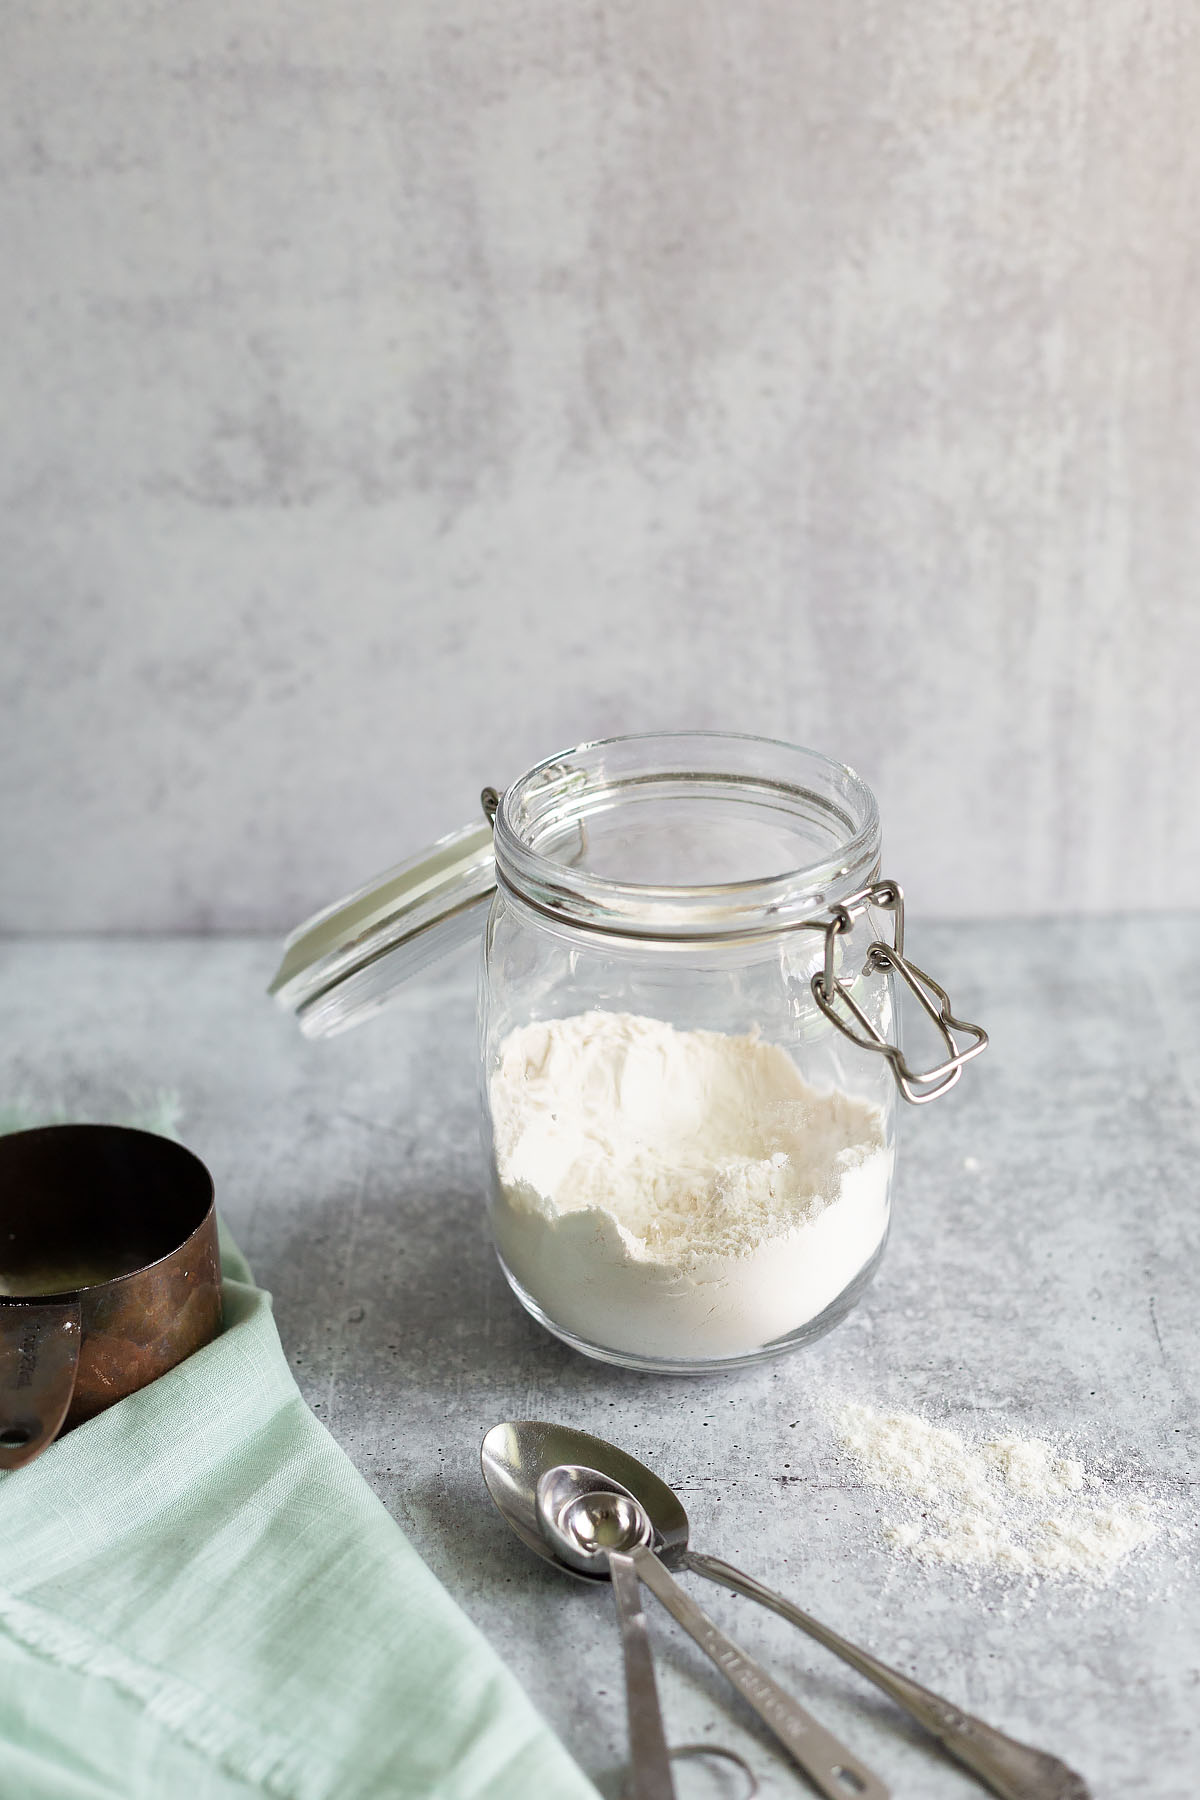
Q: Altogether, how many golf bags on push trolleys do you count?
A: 0